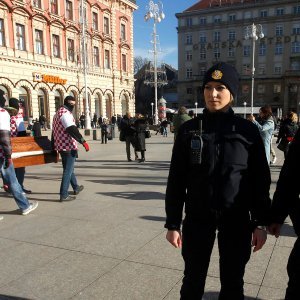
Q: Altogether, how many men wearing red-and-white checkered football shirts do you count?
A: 3